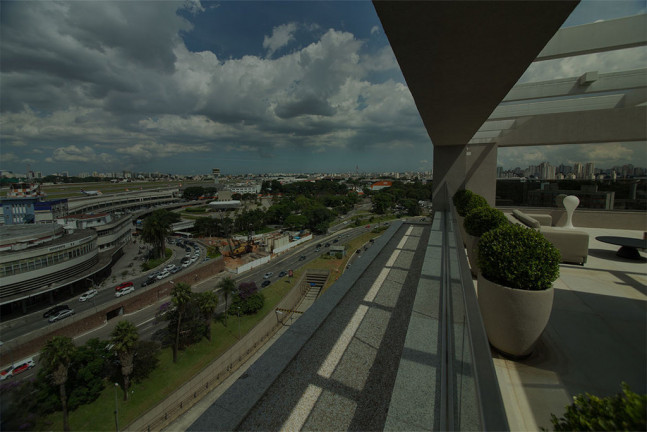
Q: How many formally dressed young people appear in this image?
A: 0